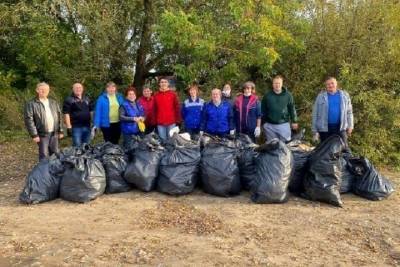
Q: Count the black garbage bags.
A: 12